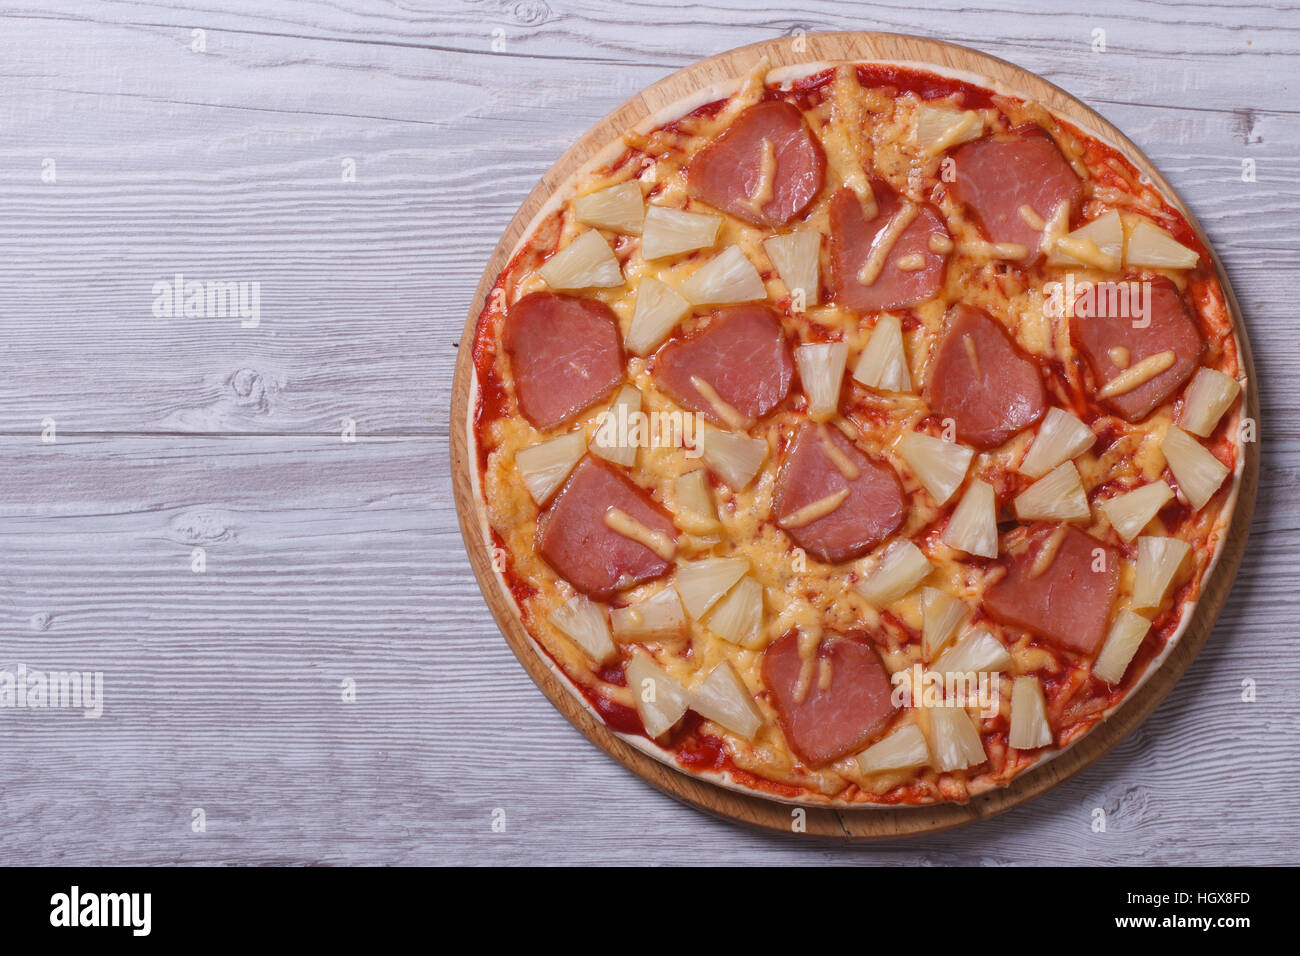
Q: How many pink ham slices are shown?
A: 11